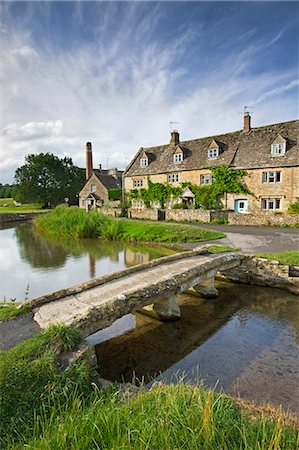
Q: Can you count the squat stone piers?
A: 2